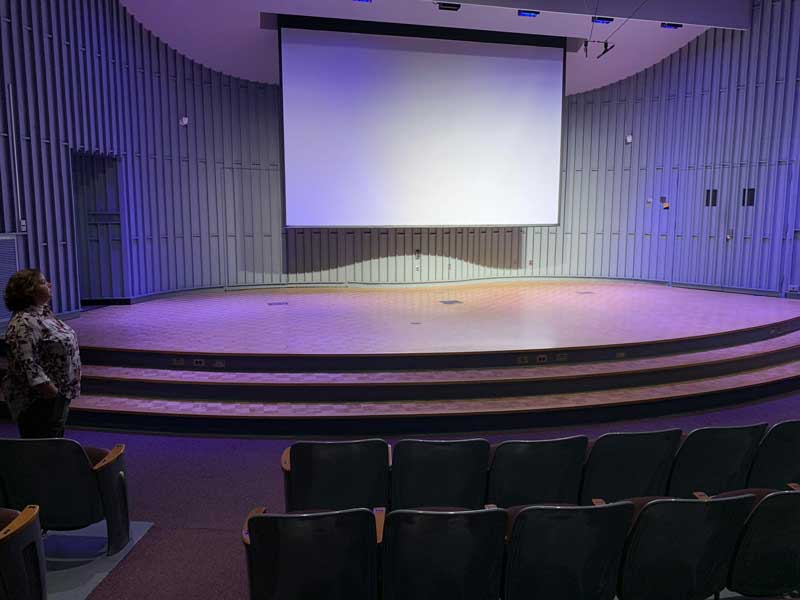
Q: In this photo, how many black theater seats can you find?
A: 13